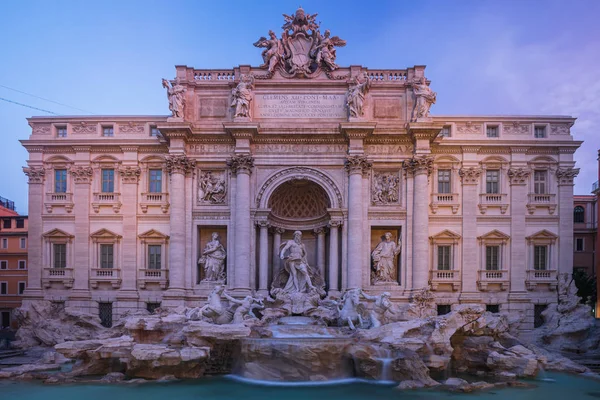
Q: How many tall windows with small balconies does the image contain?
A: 12